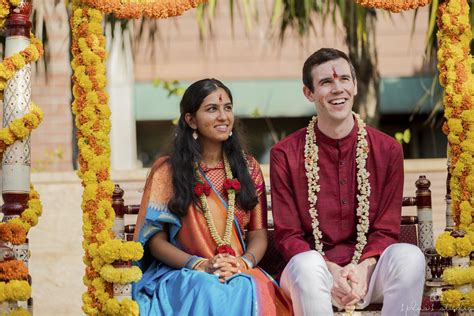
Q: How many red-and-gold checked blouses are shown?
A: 1